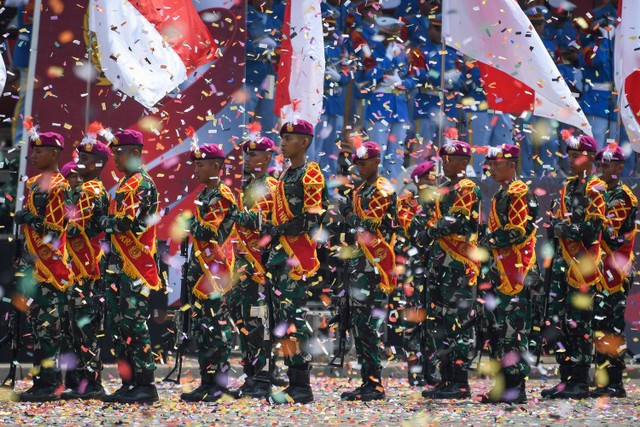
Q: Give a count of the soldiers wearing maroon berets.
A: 13